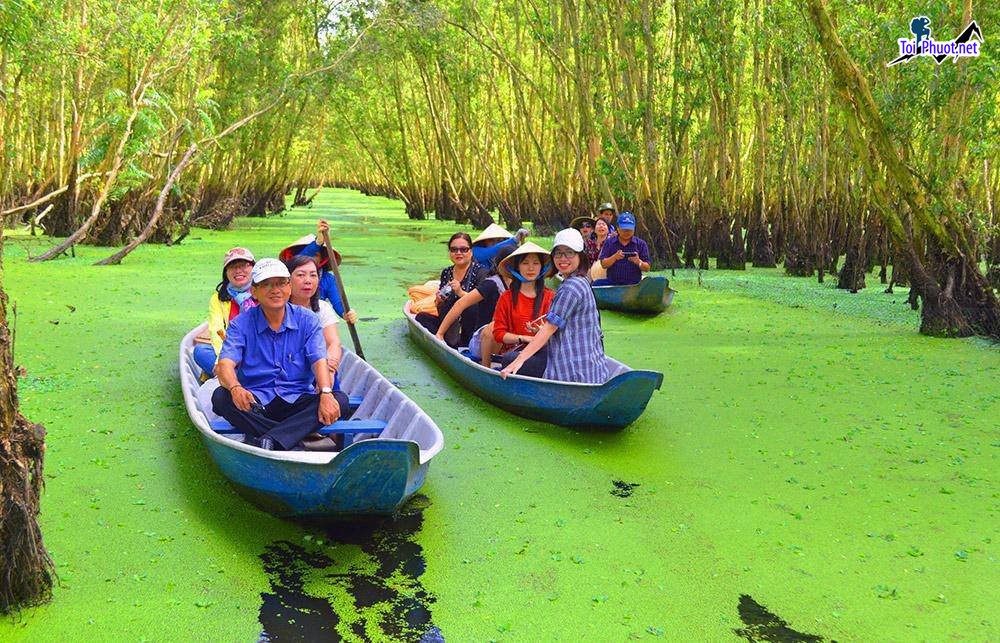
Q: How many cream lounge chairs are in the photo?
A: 0